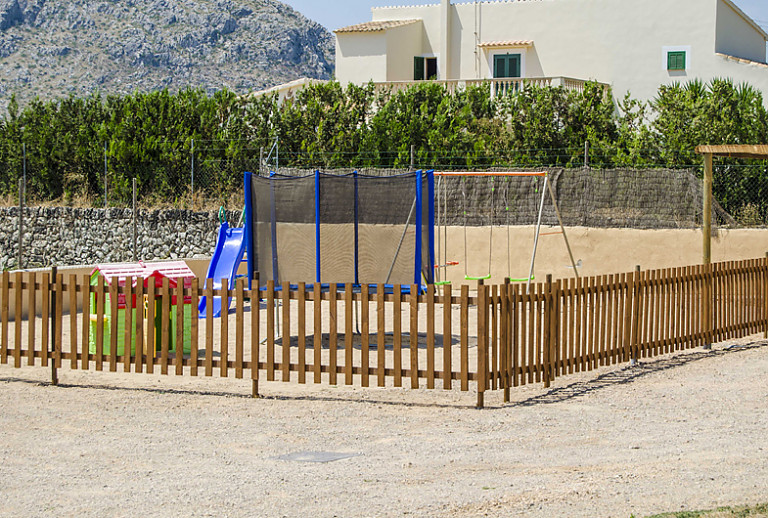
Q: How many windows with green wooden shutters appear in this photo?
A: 3